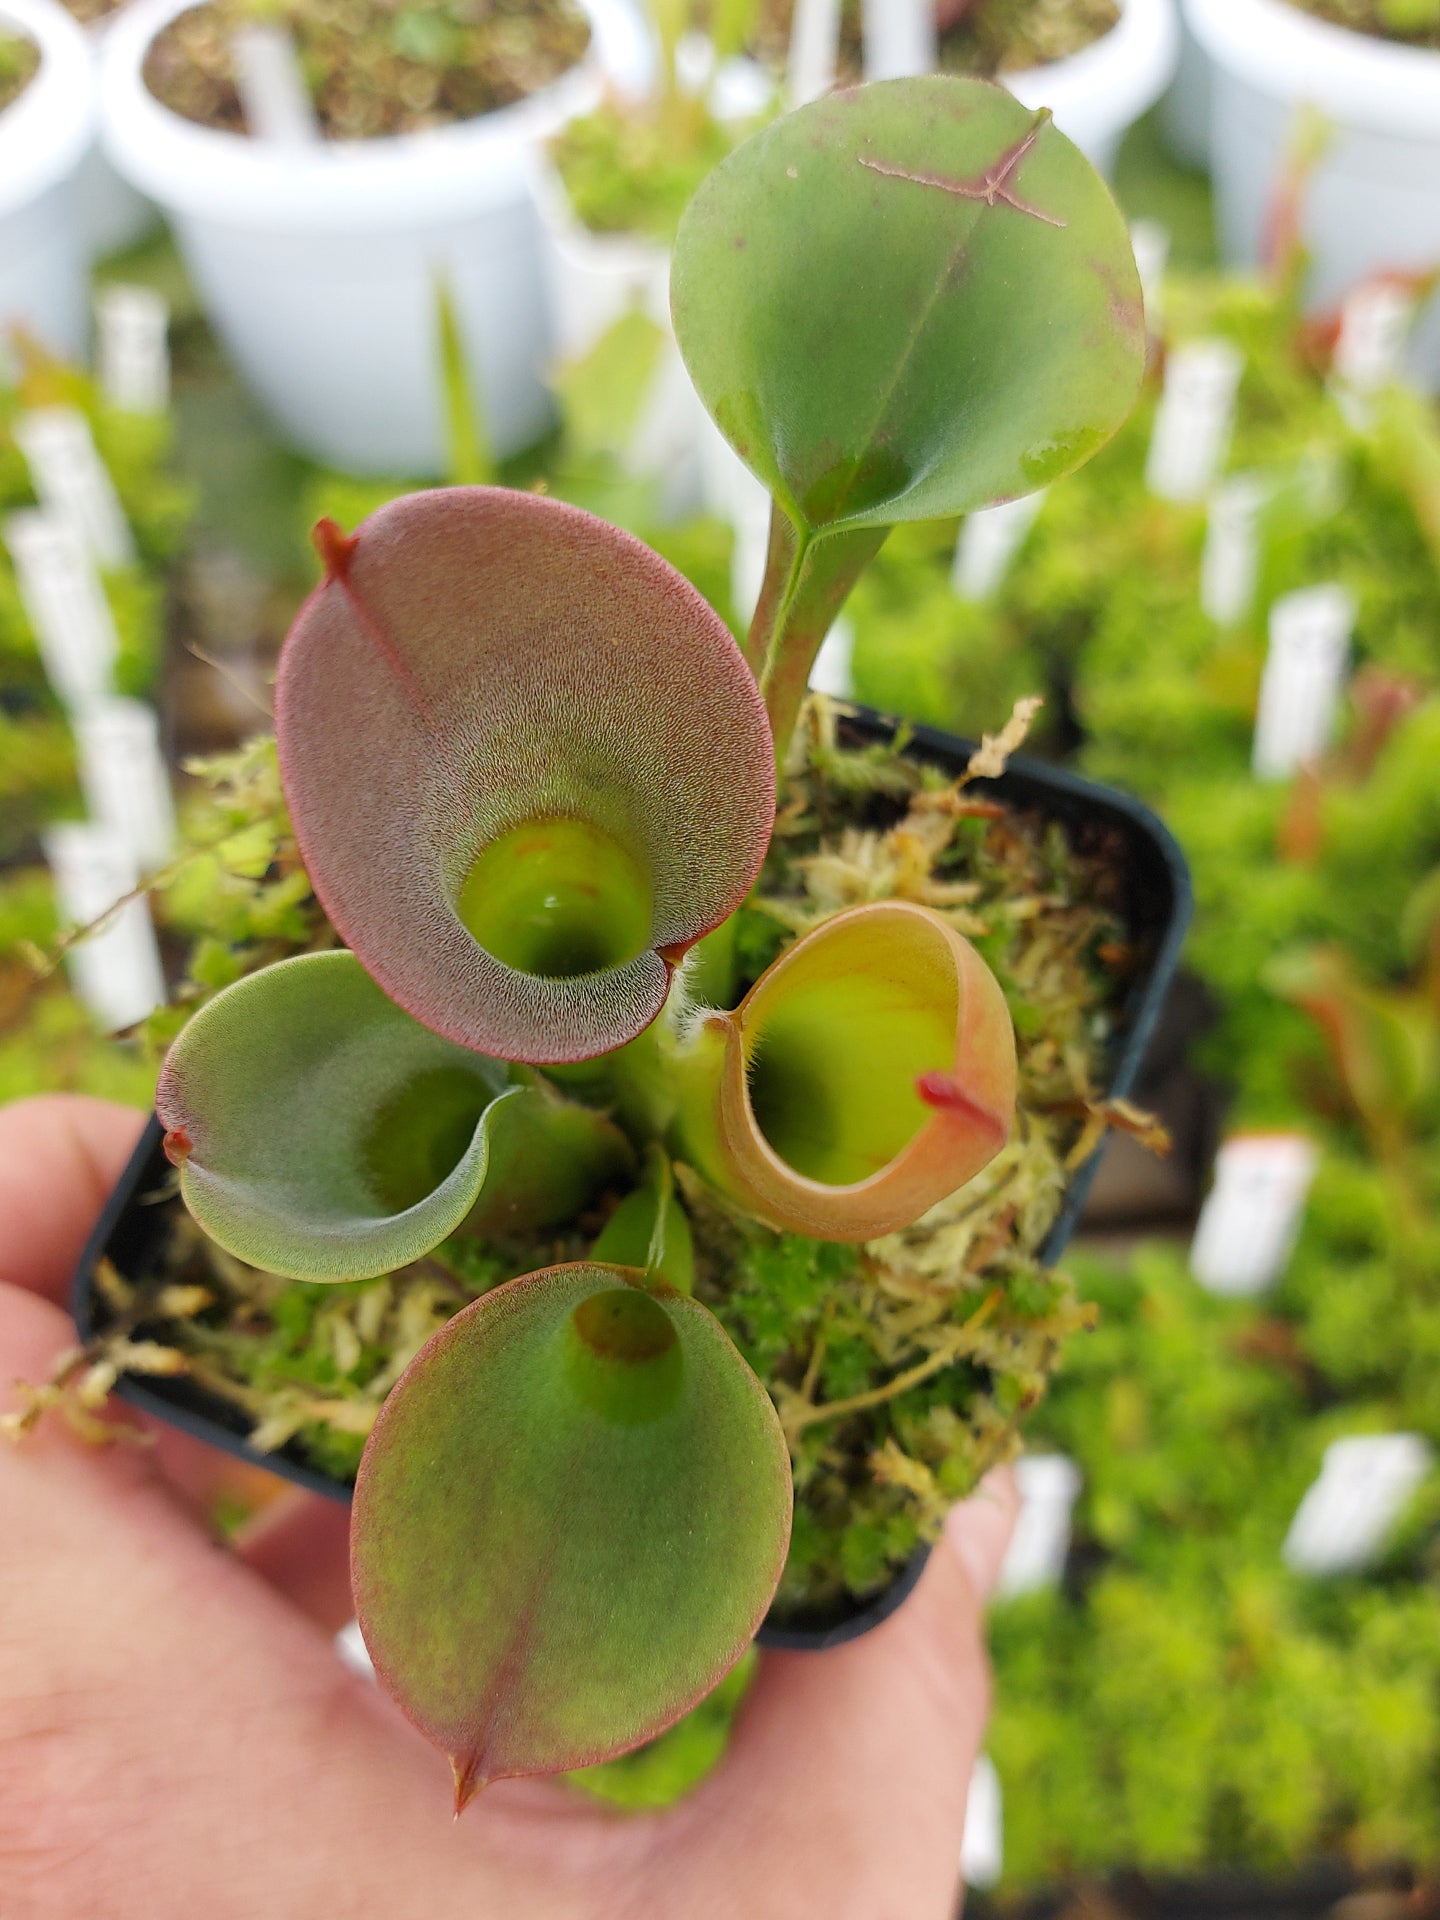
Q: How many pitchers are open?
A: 5